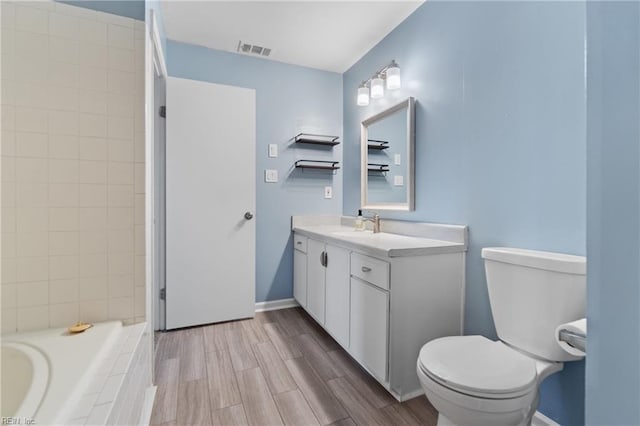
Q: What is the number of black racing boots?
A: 0